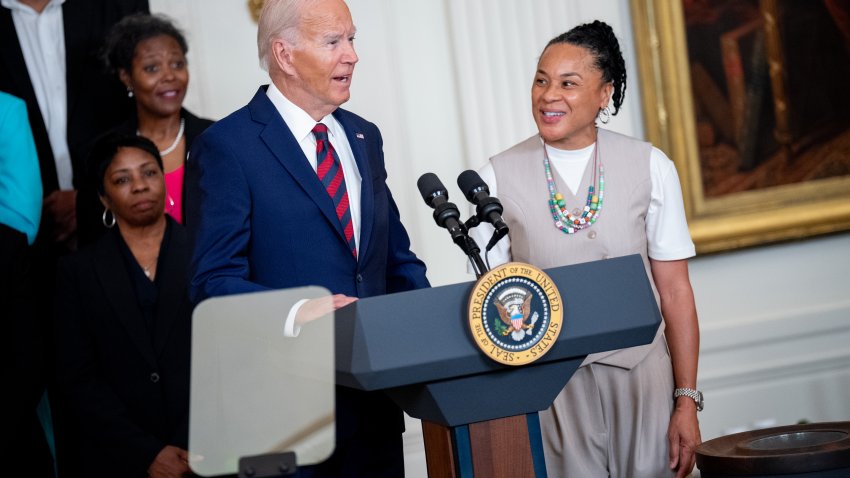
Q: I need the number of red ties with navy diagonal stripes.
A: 1